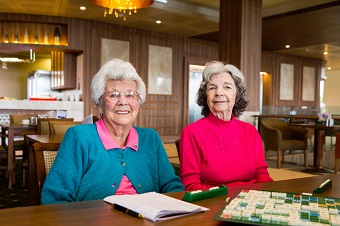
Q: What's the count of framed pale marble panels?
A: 4